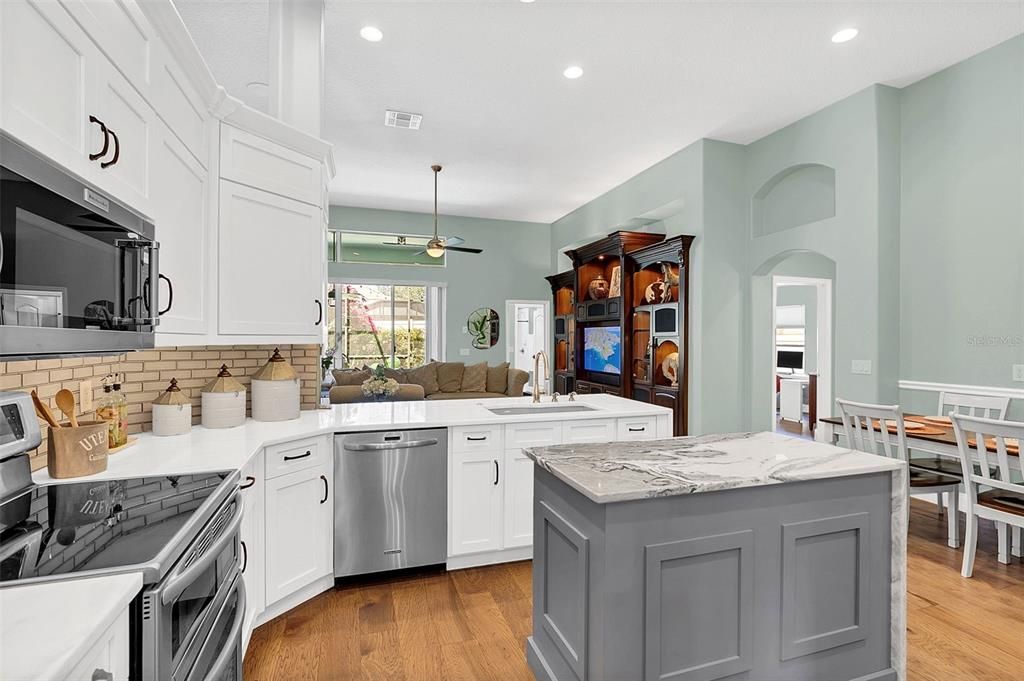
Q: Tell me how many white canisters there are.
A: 3